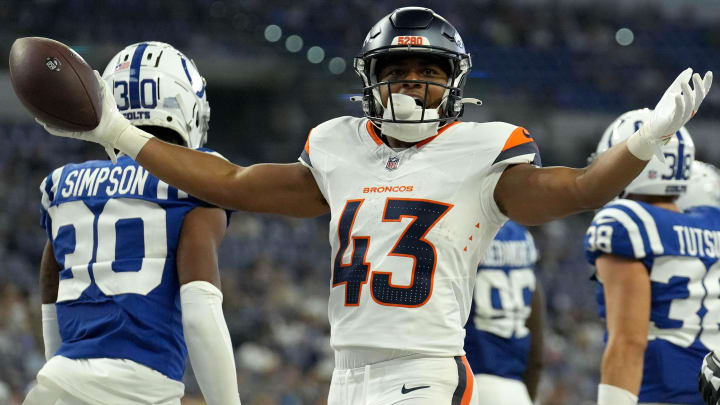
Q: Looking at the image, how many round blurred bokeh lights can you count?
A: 5